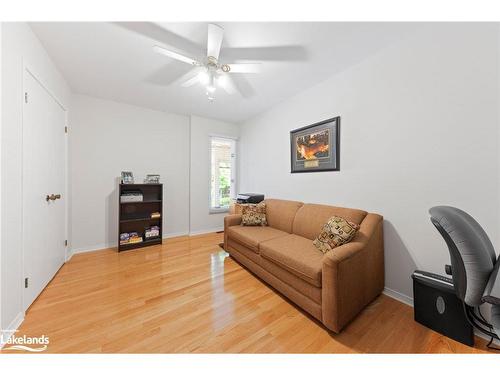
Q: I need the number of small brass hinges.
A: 4